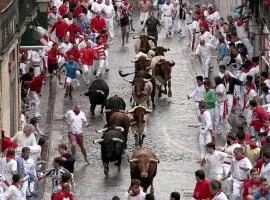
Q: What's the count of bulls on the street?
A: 12